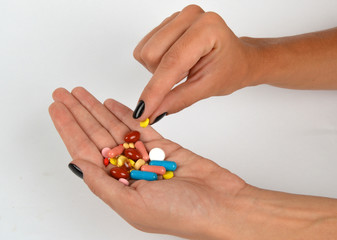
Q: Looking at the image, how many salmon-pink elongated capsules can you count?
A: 3